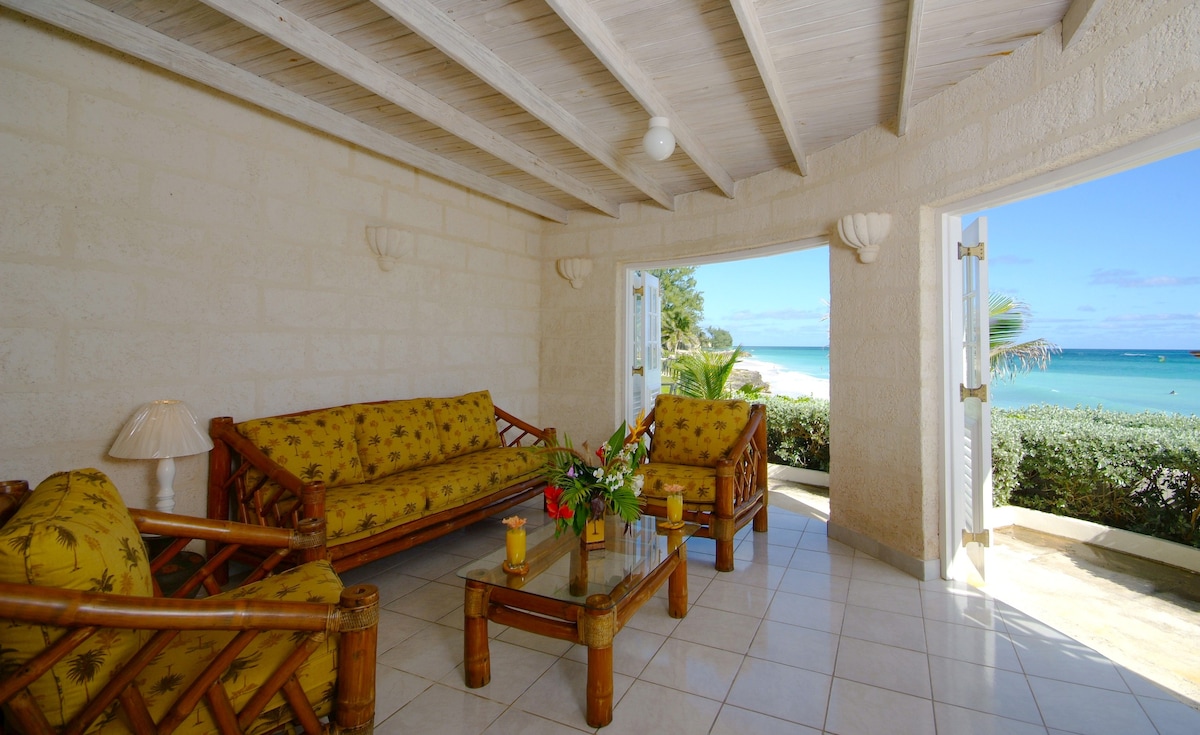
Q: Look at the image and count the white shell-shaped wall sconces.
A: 3